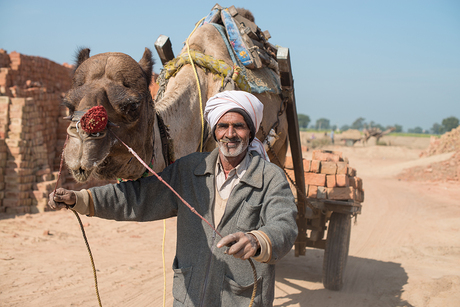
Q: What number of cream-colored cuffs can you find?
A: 2